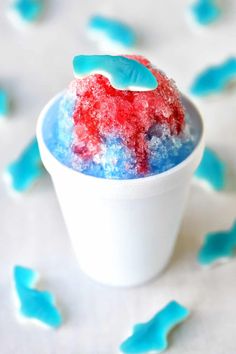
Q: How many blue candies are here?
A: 11